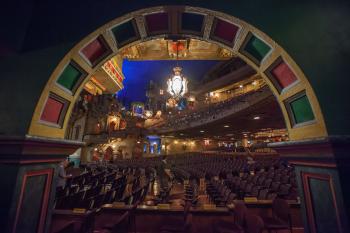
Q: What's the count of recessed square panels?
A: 10